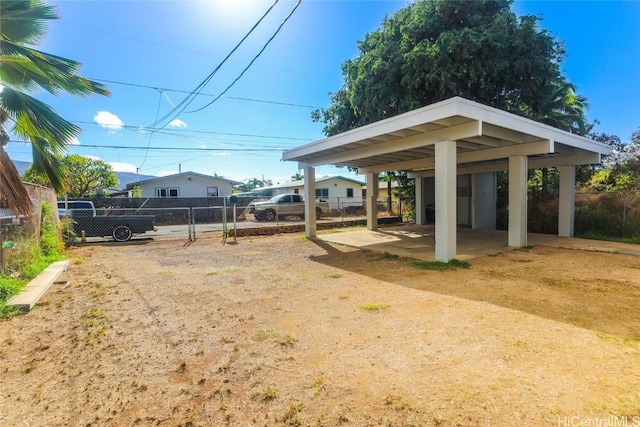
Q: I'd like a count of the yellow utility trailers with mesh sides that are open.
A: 0